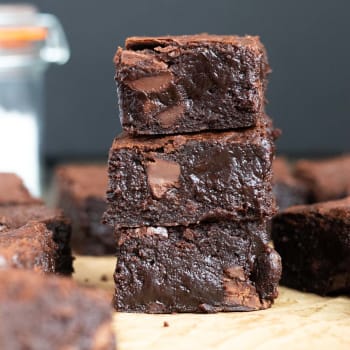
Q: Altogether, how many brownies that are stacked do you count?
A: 3